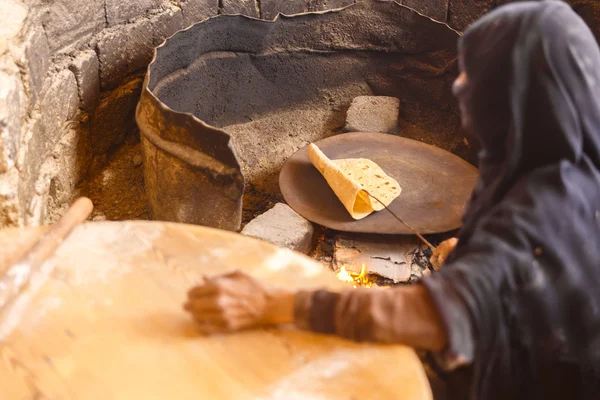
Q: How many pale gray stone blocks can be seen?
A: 2